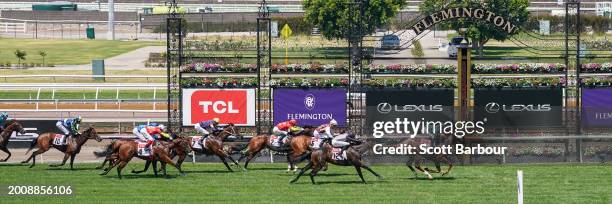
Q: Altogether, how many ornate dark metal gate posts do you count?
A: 4